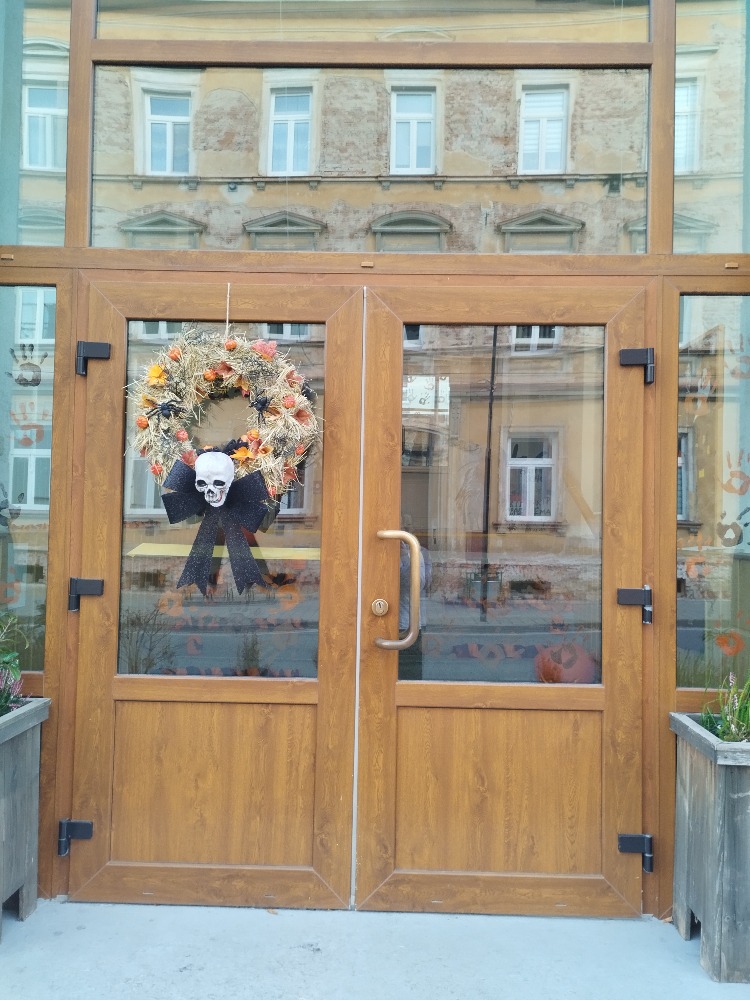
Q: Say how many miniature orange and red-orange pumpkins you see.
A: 10